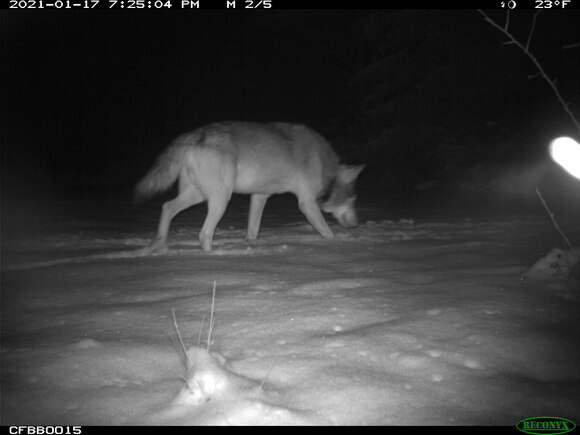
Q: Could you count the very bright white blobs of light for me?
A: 1